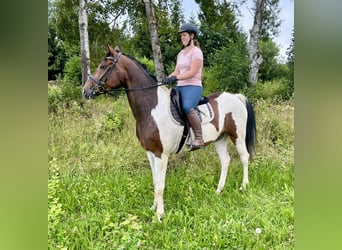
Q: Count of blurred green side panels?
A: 2